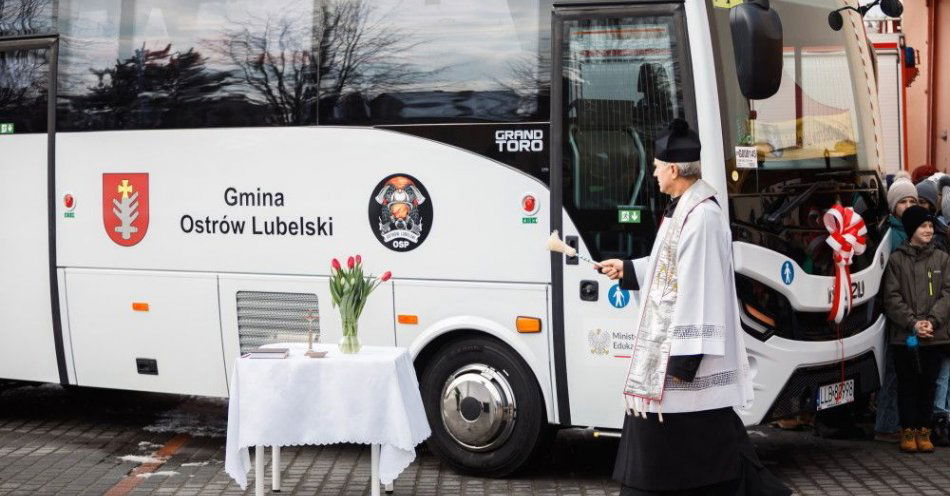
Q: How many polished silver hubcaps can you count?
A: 1